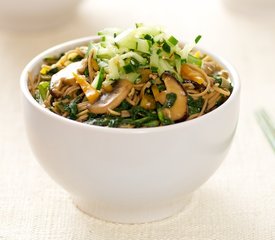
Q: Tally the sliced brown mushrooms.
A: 3